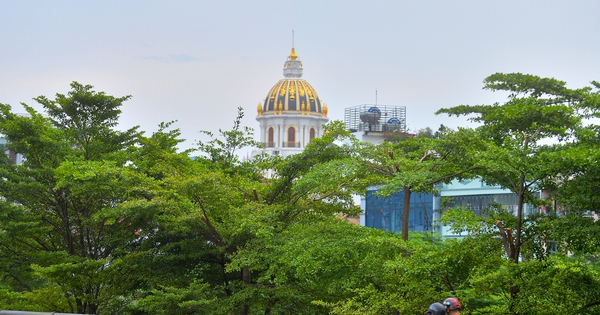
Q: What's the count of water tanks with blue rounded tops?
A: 2